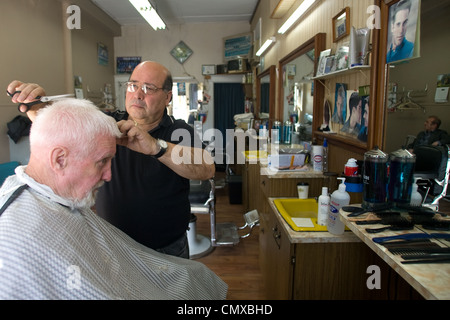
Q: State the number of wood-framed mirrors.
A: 3